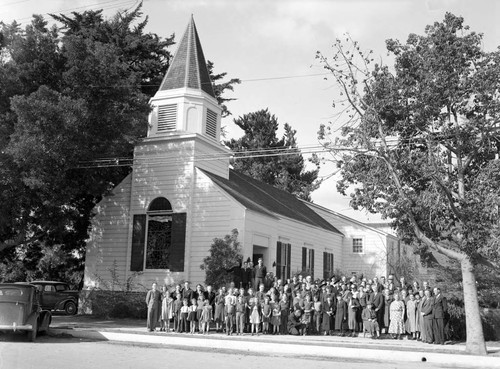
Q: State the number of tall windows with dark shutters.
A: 4